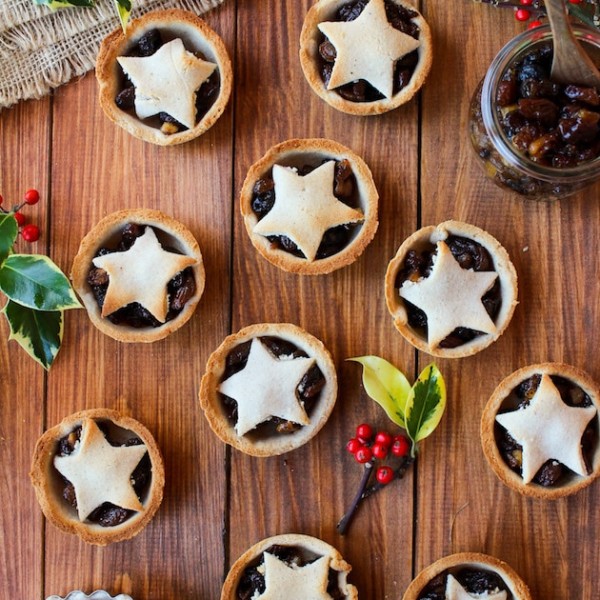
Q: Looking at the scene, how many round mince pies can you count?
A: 10